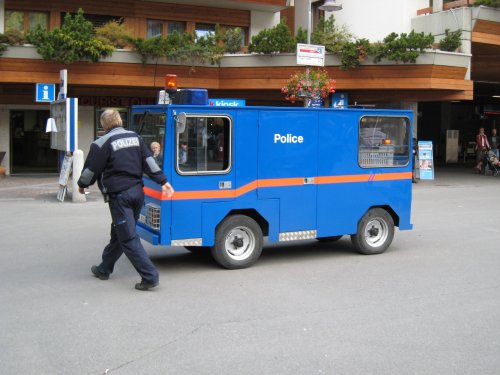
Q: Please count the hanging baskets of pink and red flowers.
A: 1